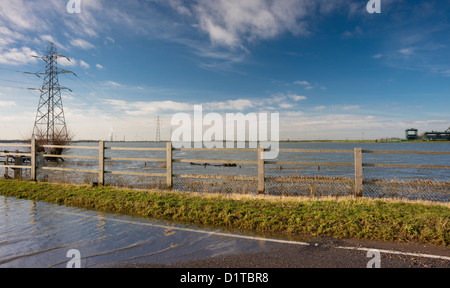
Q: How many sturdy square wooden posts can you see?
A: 5